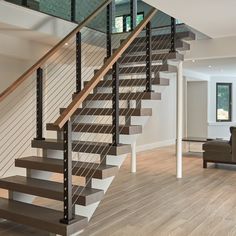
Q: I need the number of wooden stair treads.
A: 12